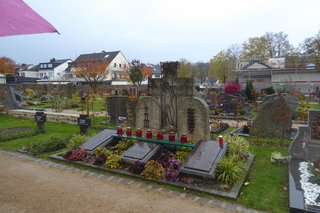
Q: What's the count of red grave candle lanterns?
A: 8